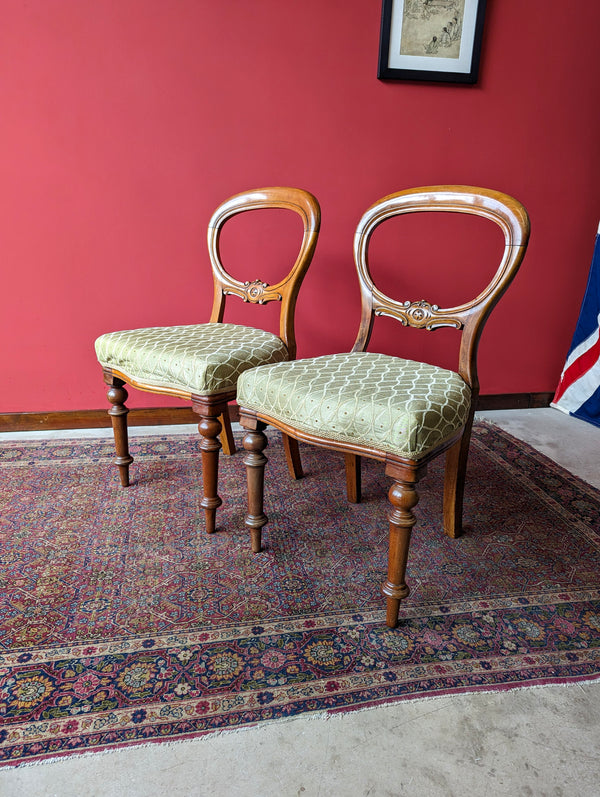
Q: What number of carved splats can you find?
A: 2